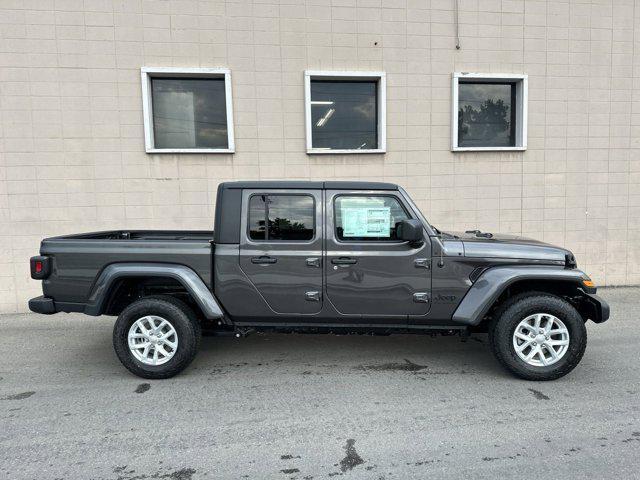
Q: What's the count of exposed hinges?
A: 4